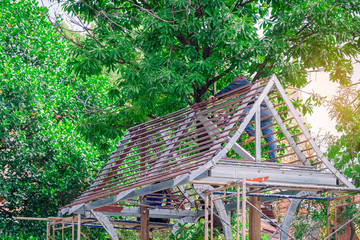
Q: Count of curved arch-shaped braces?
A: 4